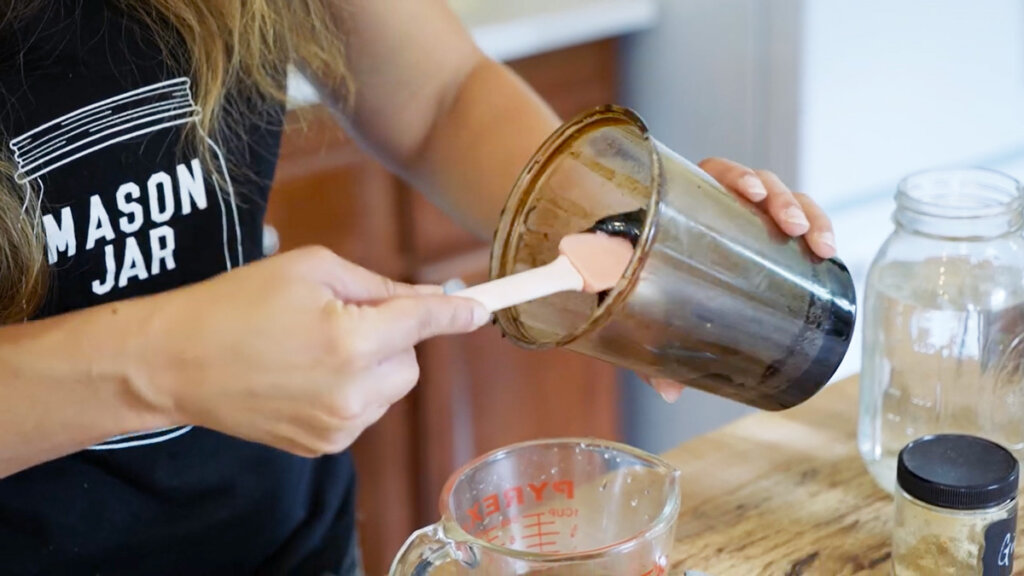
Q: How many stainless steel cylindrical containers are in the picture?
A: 1